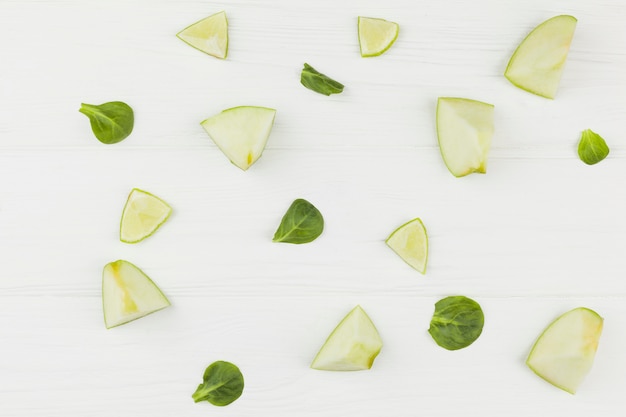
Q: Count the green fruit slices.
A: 10